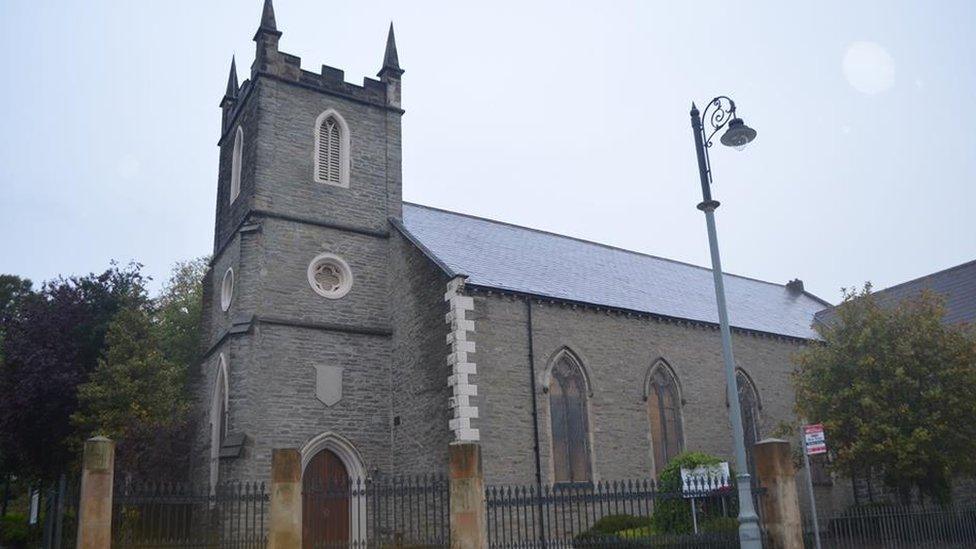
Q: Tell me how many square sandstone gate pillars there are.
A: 4